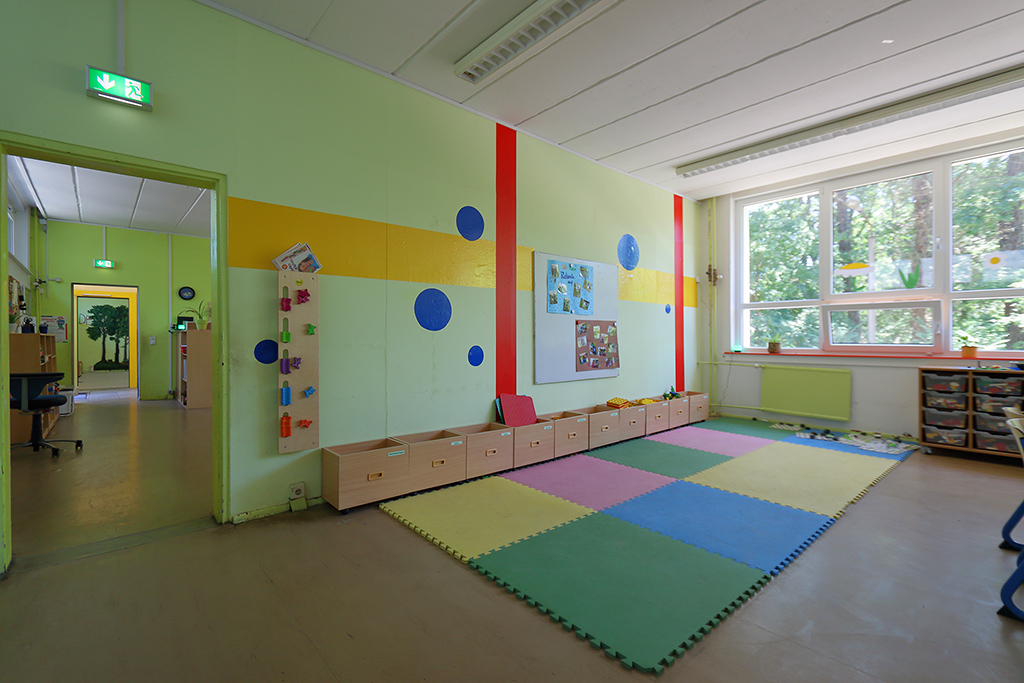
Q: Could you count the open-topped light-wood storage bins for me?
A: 10